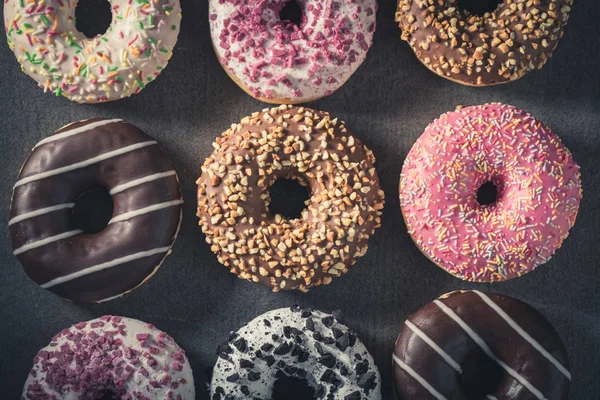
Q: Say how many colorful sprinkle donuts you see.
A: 2